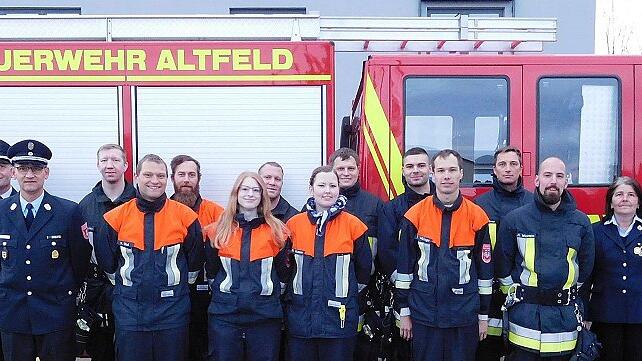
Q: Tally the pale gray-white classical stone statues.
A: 0